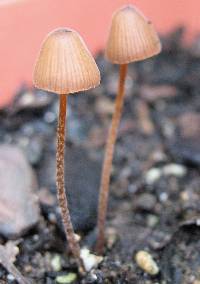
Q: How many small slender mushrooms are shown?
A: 2